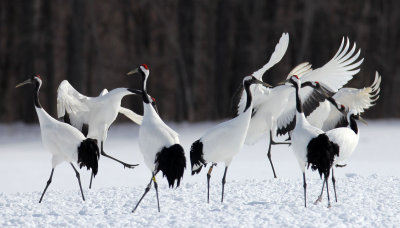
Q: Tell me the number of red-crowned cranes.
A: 8